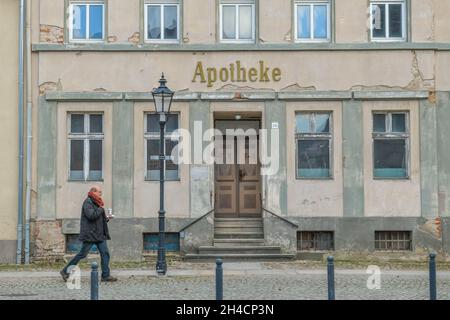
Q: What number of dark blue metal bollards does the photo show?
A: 4